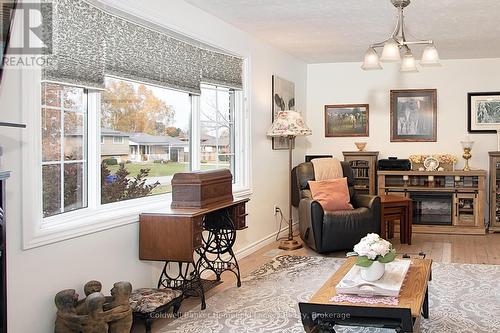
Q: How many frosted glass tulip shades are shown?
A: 4